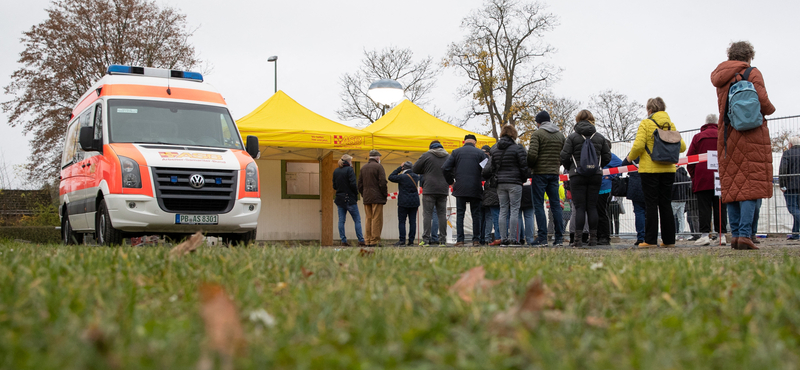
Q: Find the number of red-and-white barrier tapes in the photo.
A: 1